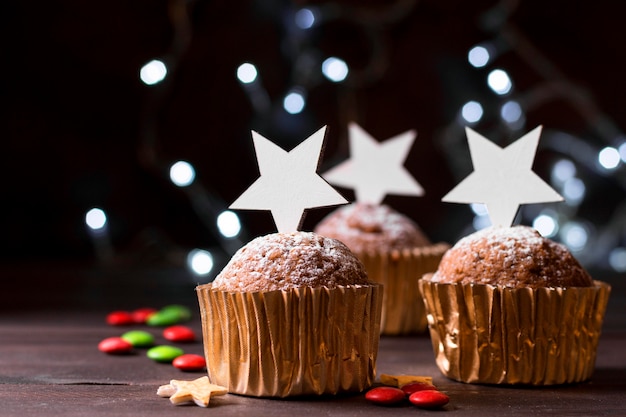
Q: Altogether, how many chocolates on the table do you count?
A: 12